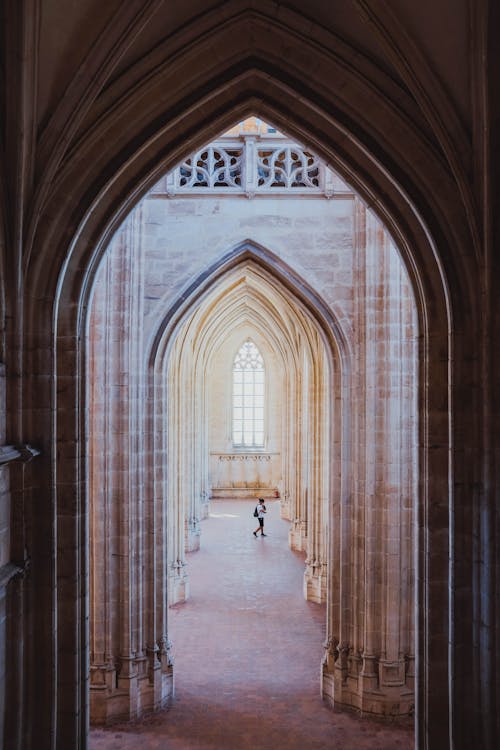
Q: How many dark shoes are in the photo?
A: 2